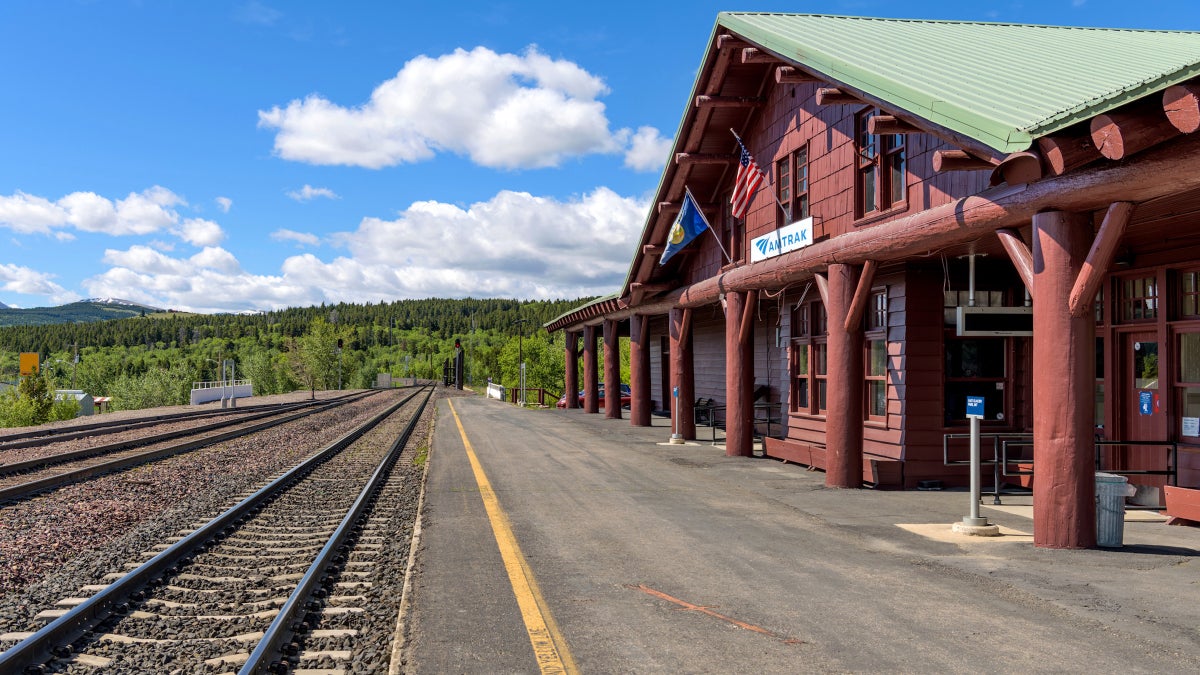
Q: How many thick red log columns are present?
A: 8